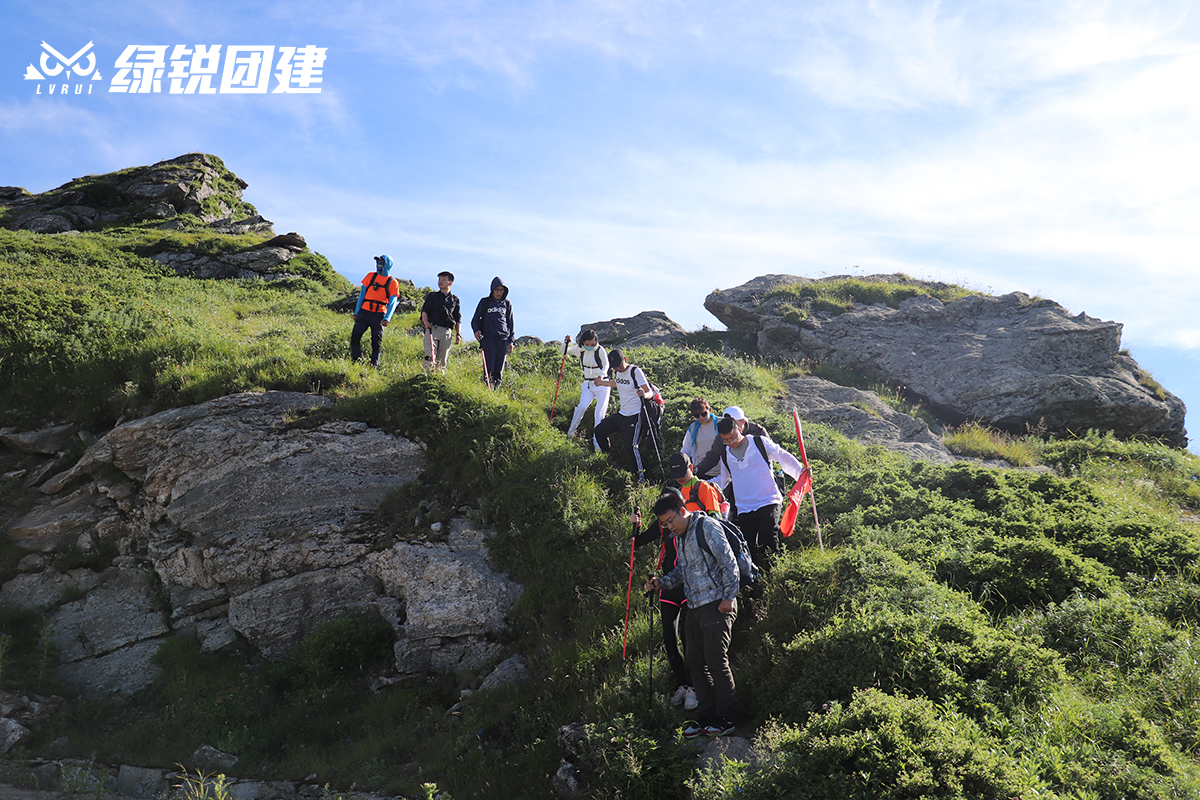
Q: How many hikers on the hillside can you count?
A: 11